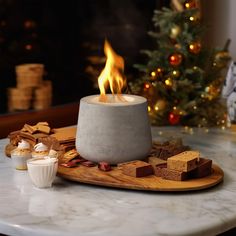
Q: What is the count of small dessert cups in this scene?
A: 3